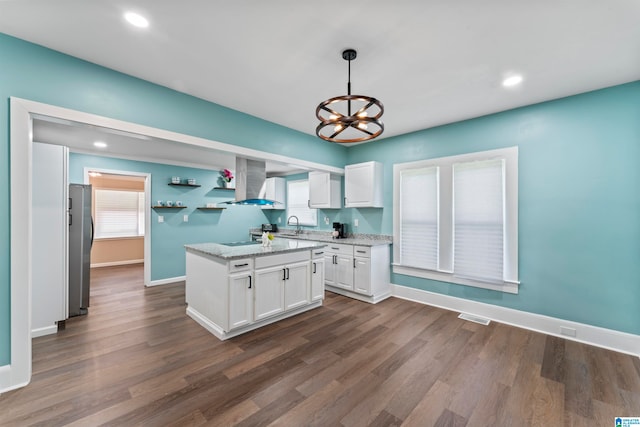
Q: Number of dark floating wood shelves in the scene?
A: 4